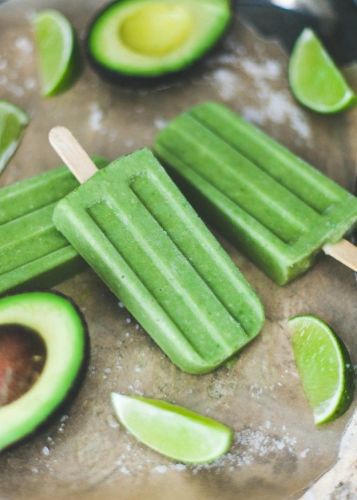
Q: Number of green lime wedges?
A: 5